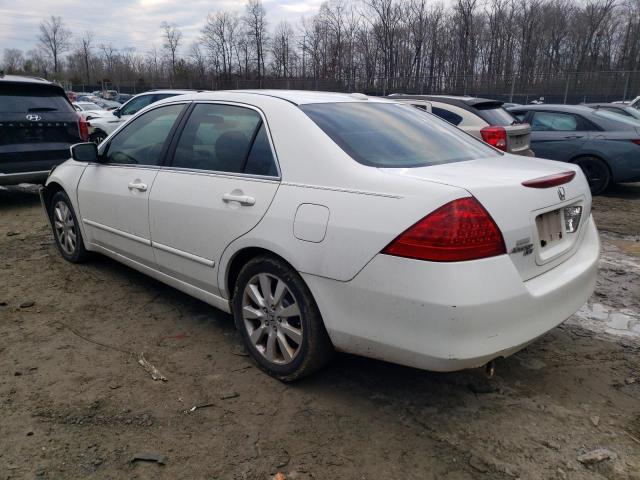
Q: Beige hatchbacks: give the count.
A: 1